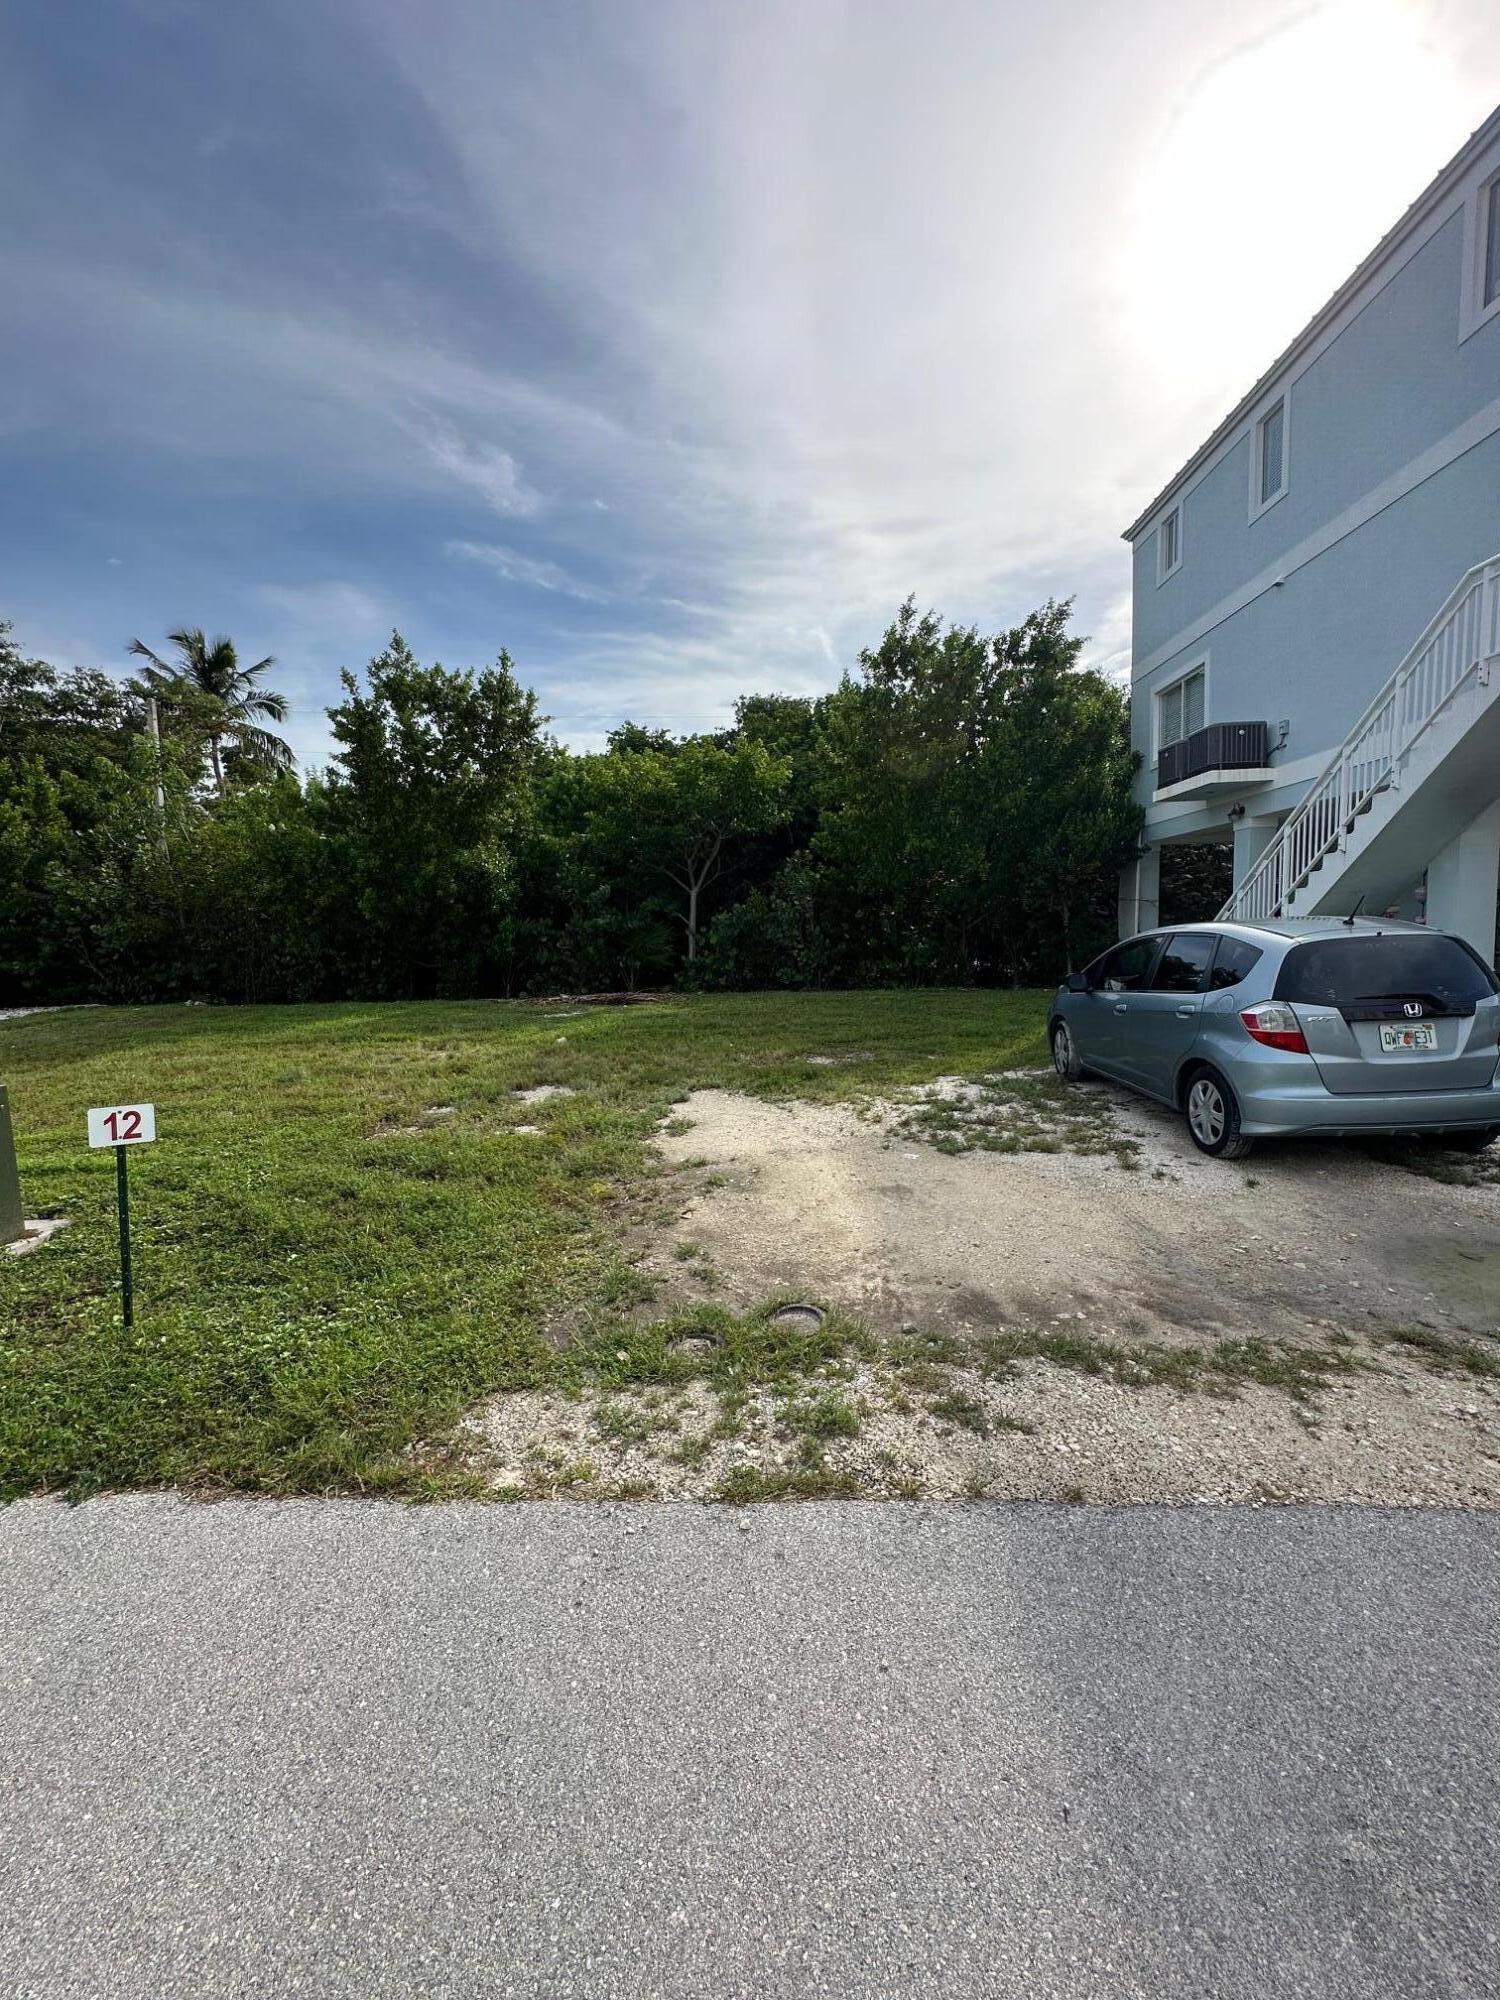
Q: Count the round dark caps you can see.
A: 2